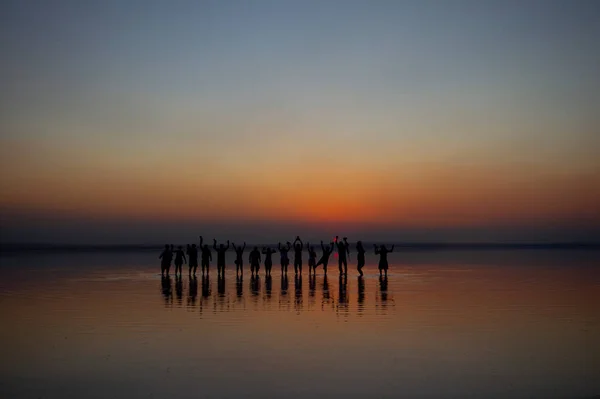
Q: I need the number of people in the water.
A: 15